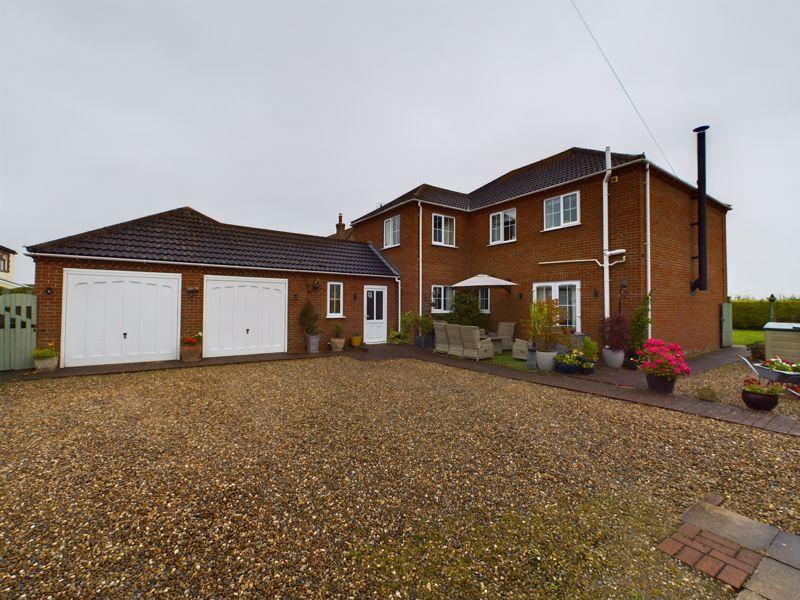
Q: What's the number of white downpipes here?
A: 4